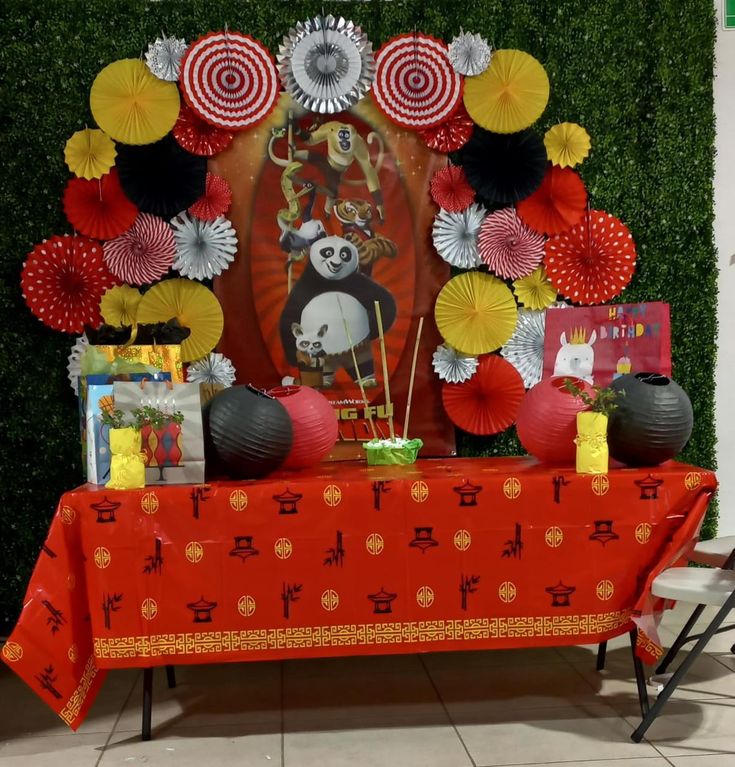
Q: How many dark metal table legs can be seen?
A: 4